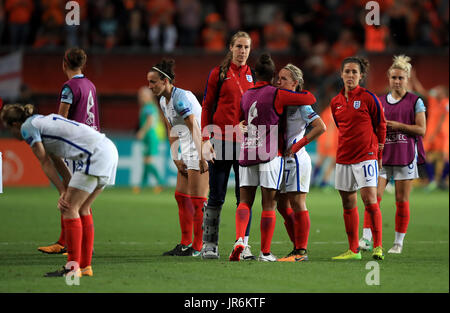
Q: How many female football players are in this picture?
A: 8